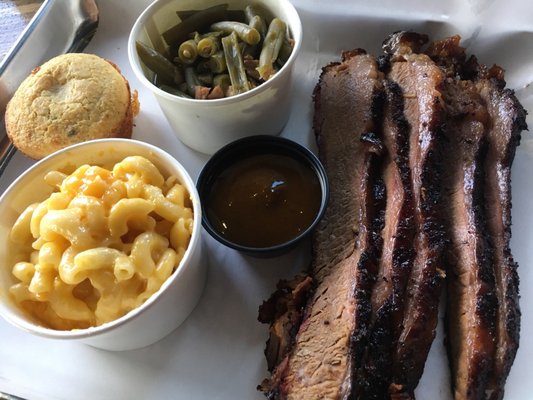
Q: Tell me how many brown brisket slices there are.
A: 5